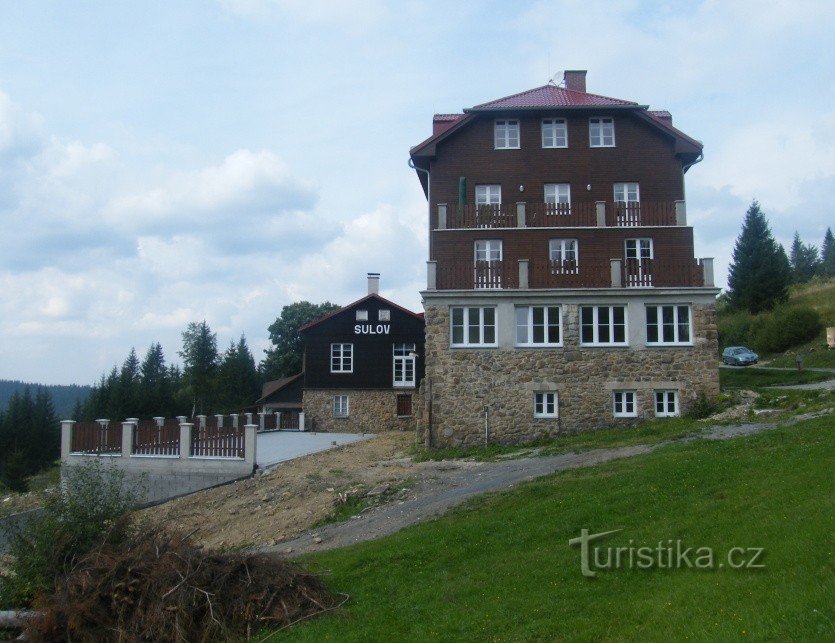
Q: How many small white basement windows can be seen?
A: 3